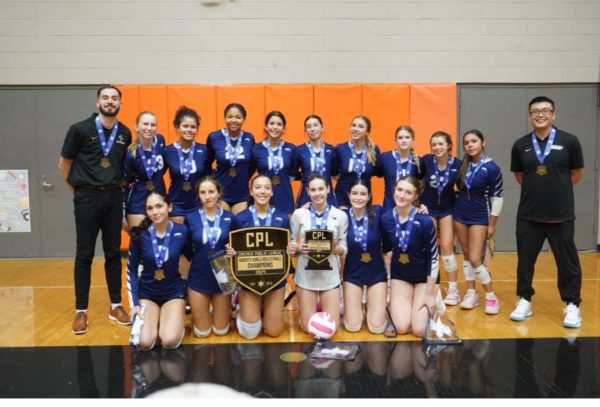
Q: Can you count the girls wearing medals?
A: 15